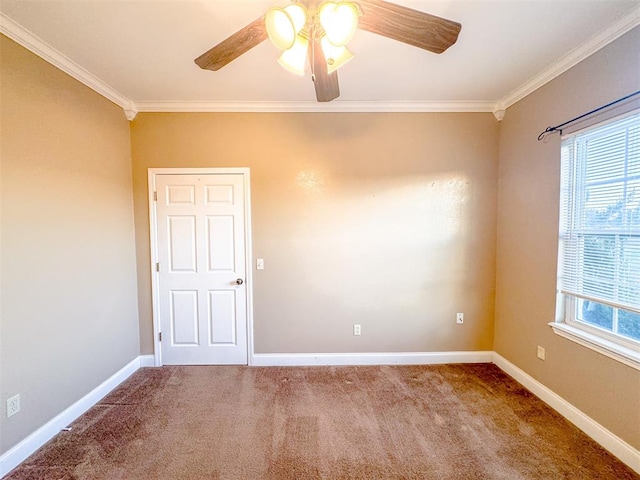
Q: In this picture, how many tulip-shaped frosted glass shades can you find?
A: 4